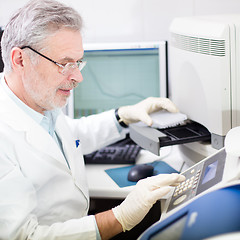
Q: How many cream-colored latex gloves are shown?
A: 2